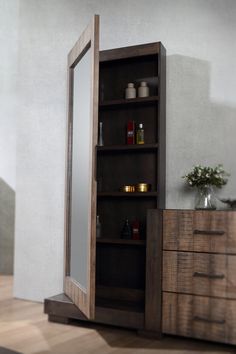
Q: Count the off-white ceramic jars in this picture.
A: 2